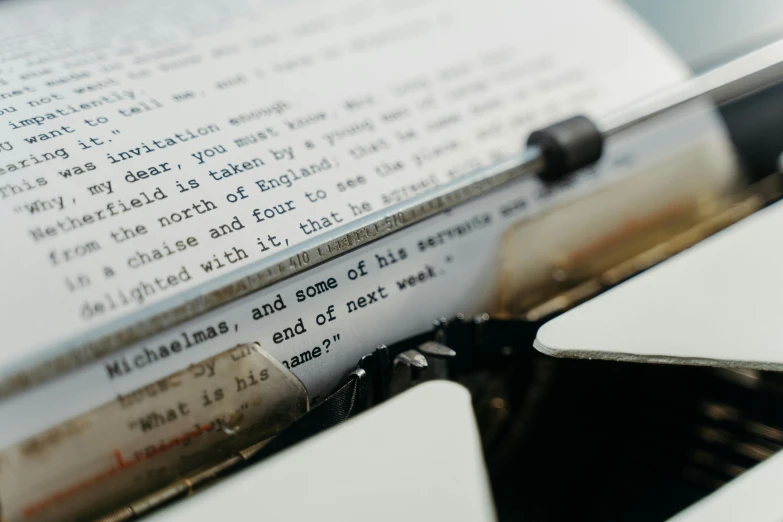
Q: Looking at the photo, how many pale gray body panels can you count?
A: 3